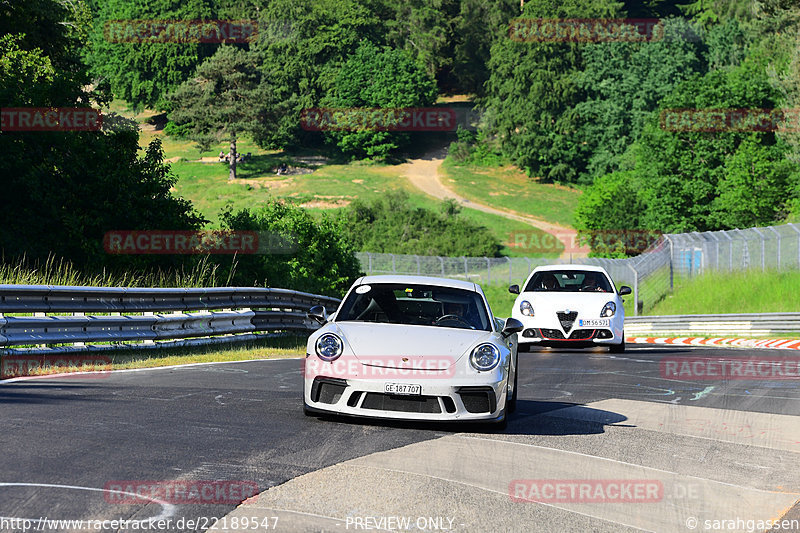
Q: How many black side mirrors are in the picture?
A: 4